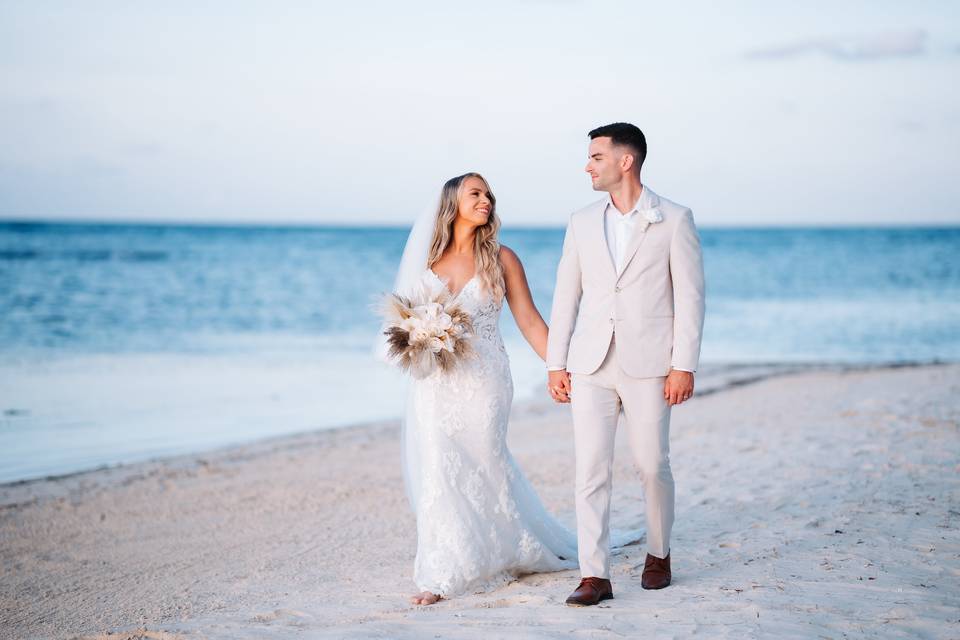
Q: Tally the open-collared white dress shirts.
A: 1